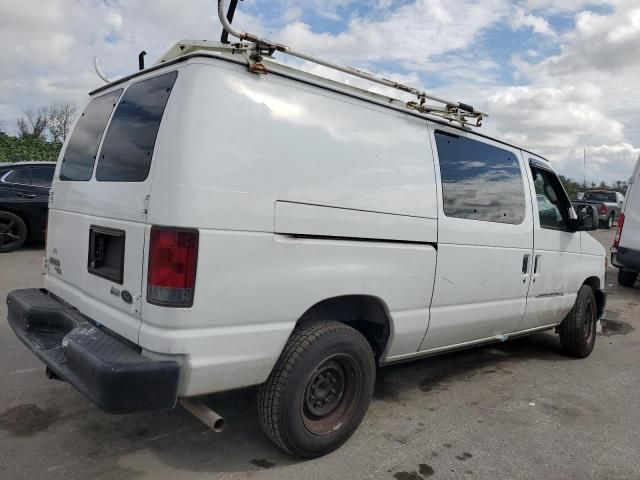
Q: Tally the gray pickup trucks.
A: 1